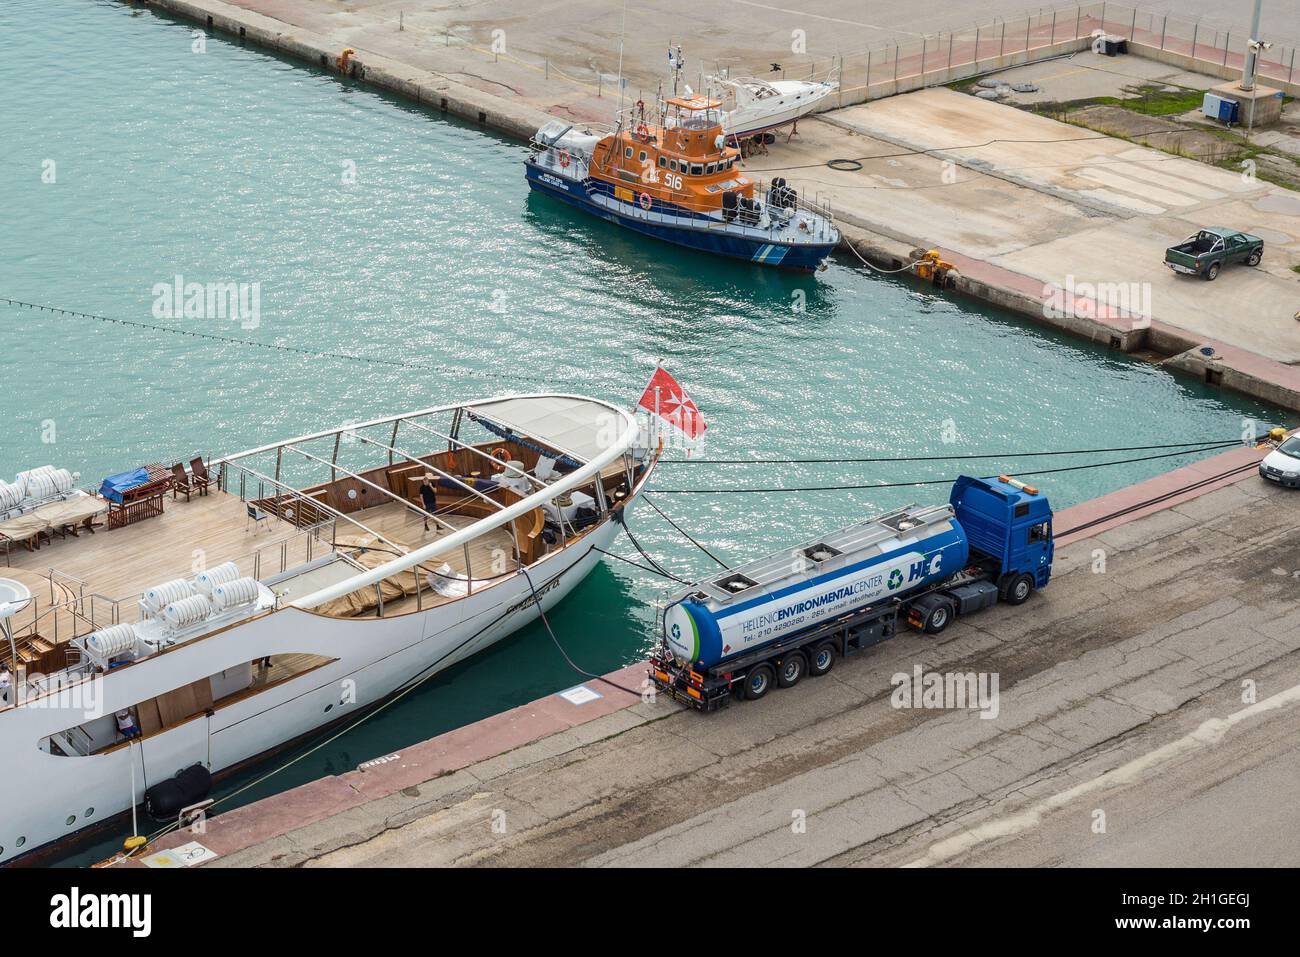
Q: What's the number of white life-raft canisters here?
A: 9